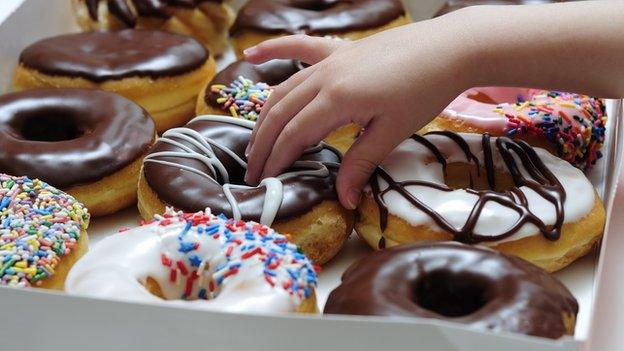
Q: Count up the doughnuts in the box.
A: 12